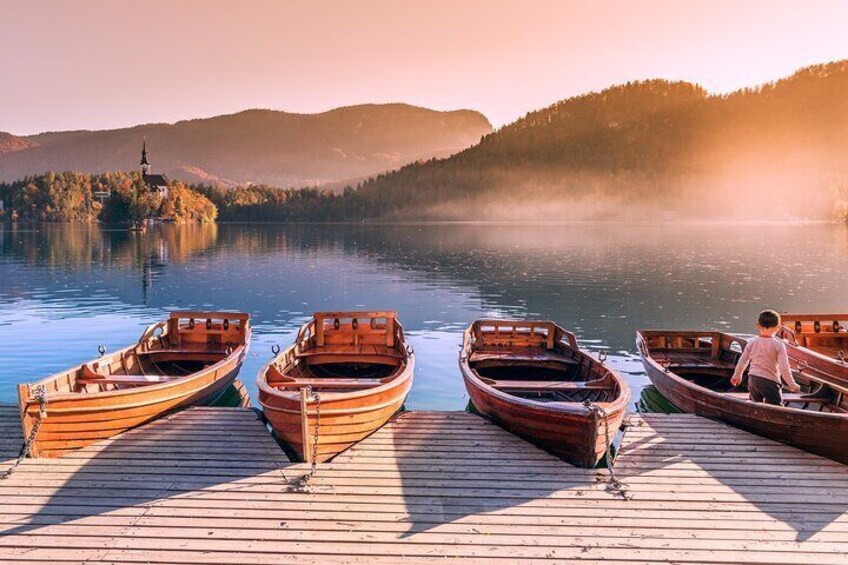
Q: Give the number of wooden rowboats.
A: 5